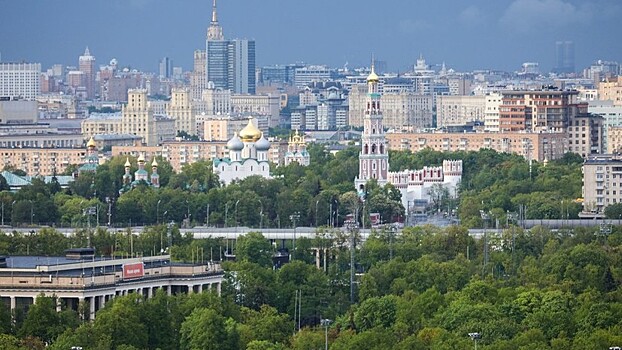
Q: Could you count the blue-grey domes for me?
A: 2